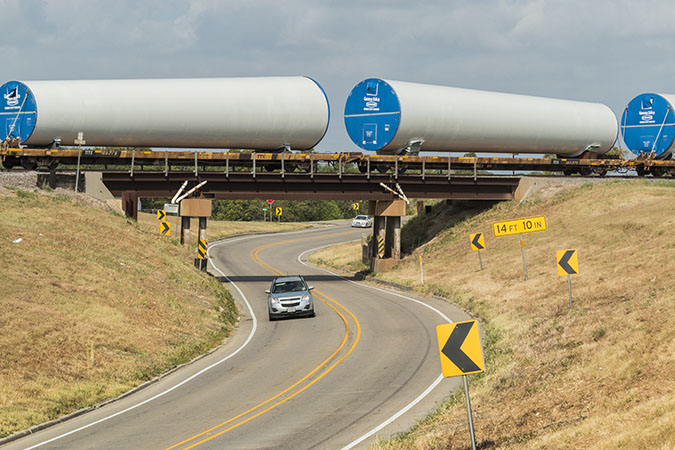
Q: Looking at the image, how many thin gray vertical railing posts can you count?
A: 13